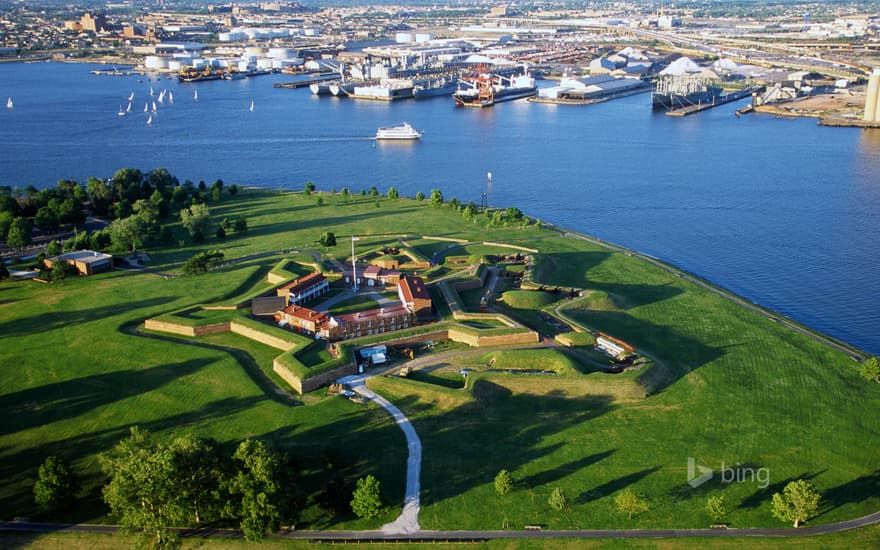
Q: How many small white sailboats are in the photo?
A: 13